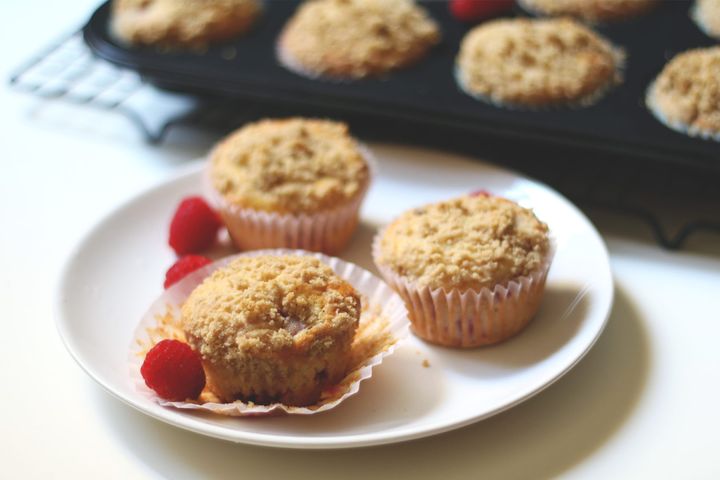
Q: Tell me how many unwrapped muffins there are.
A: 1